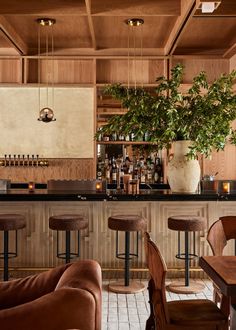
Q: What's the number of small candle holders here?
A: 3